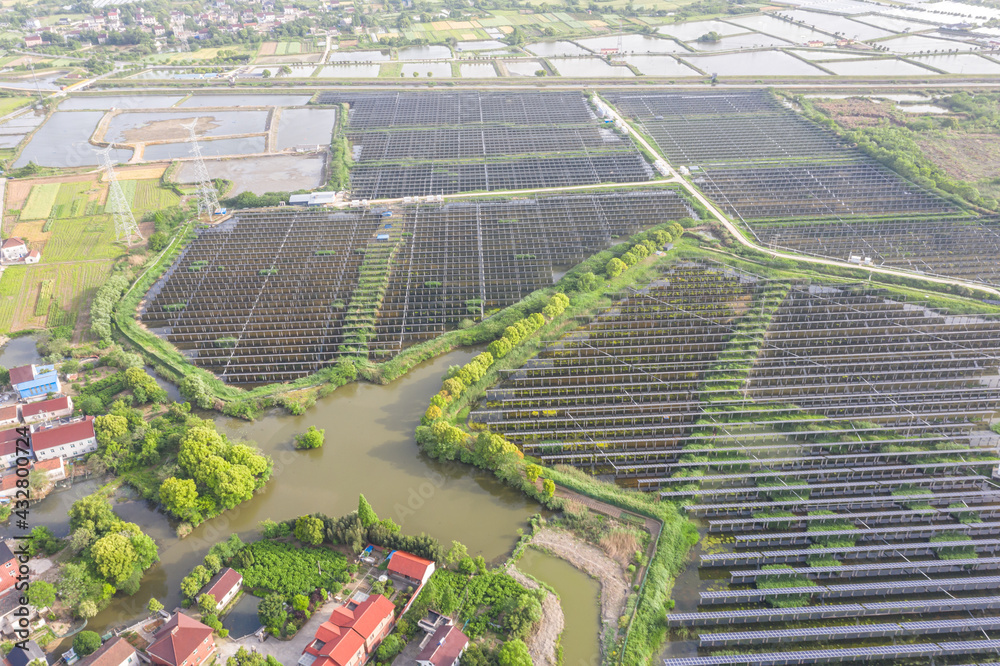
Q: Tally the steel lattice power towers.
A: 2